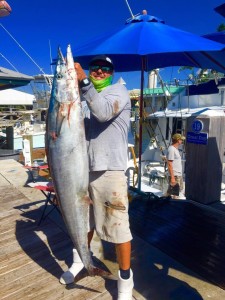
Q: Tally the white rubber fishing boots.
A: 2